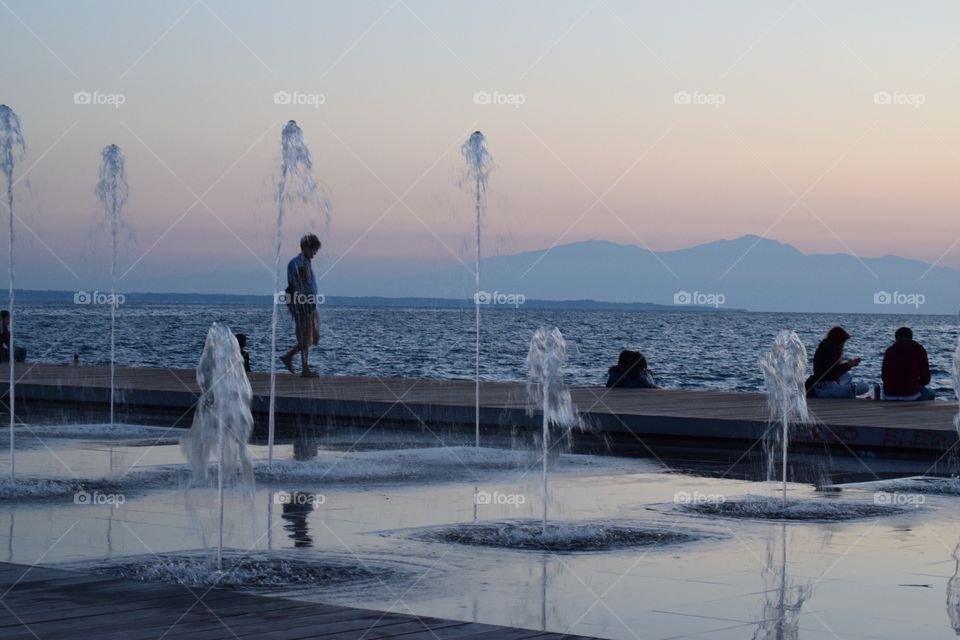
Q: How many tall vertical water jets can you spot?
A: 4